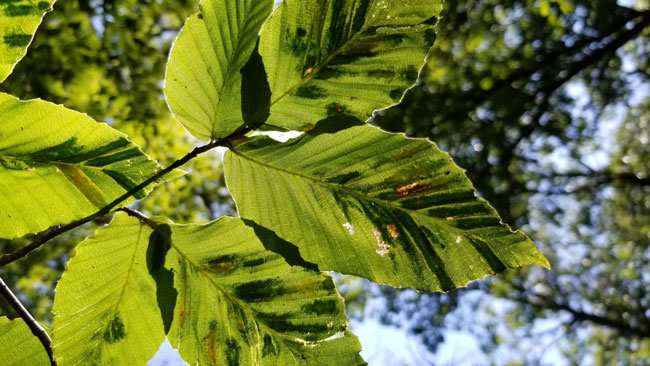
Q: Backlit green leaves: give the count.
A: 8